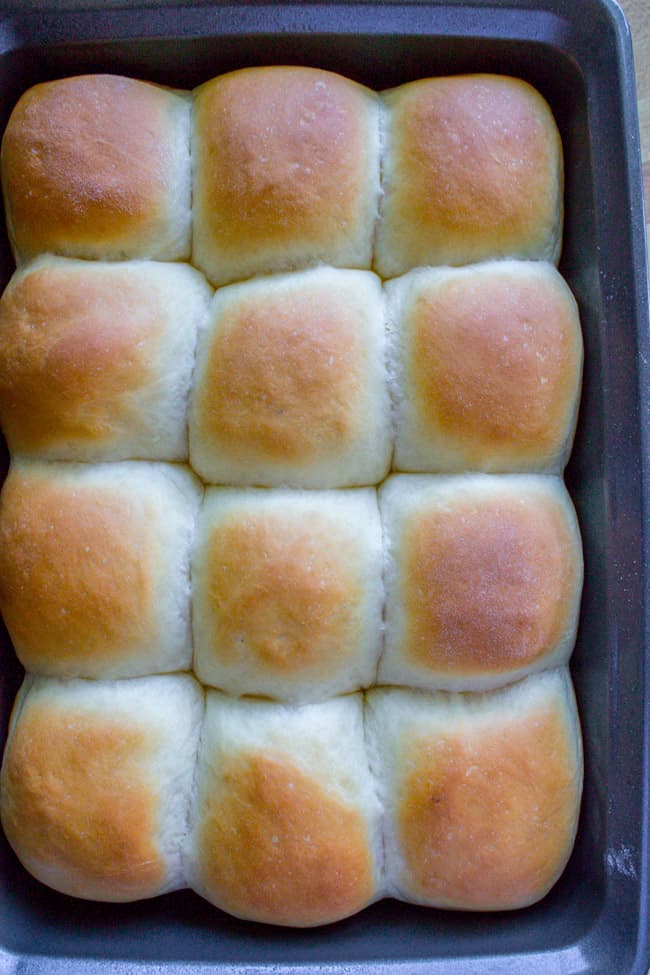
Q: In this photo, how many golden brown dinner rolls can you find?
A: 12